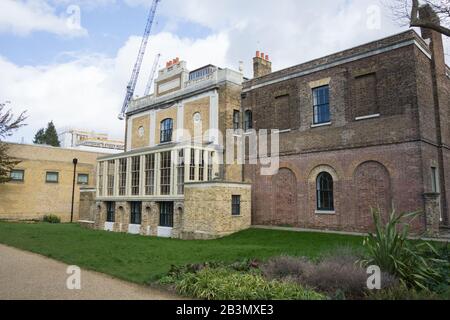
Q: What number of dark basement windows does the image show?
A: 3